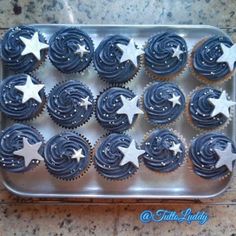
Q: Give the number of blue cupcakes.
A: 15